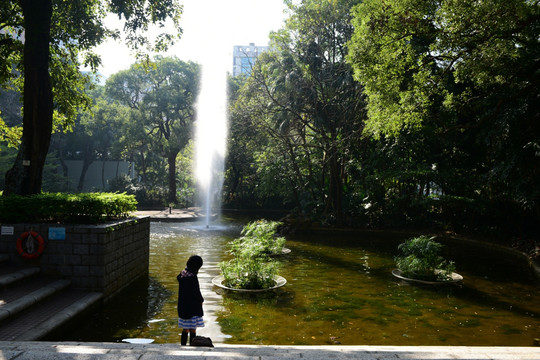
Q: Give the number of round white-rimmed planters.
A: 3